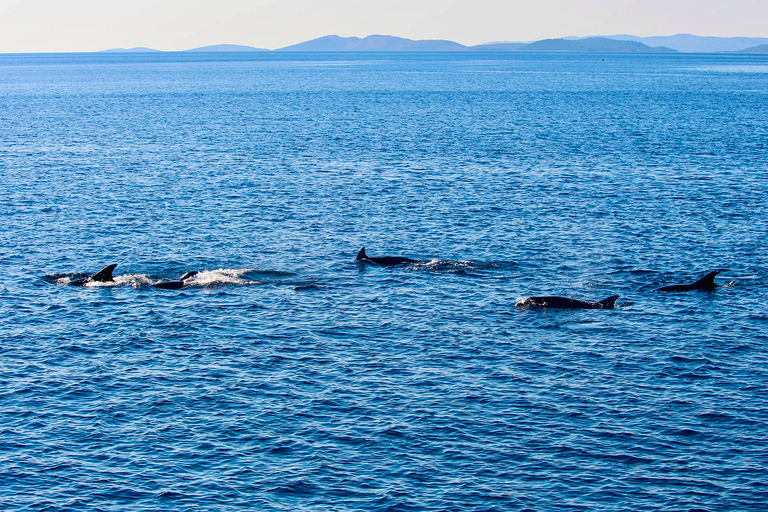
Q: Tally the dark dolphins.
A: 5